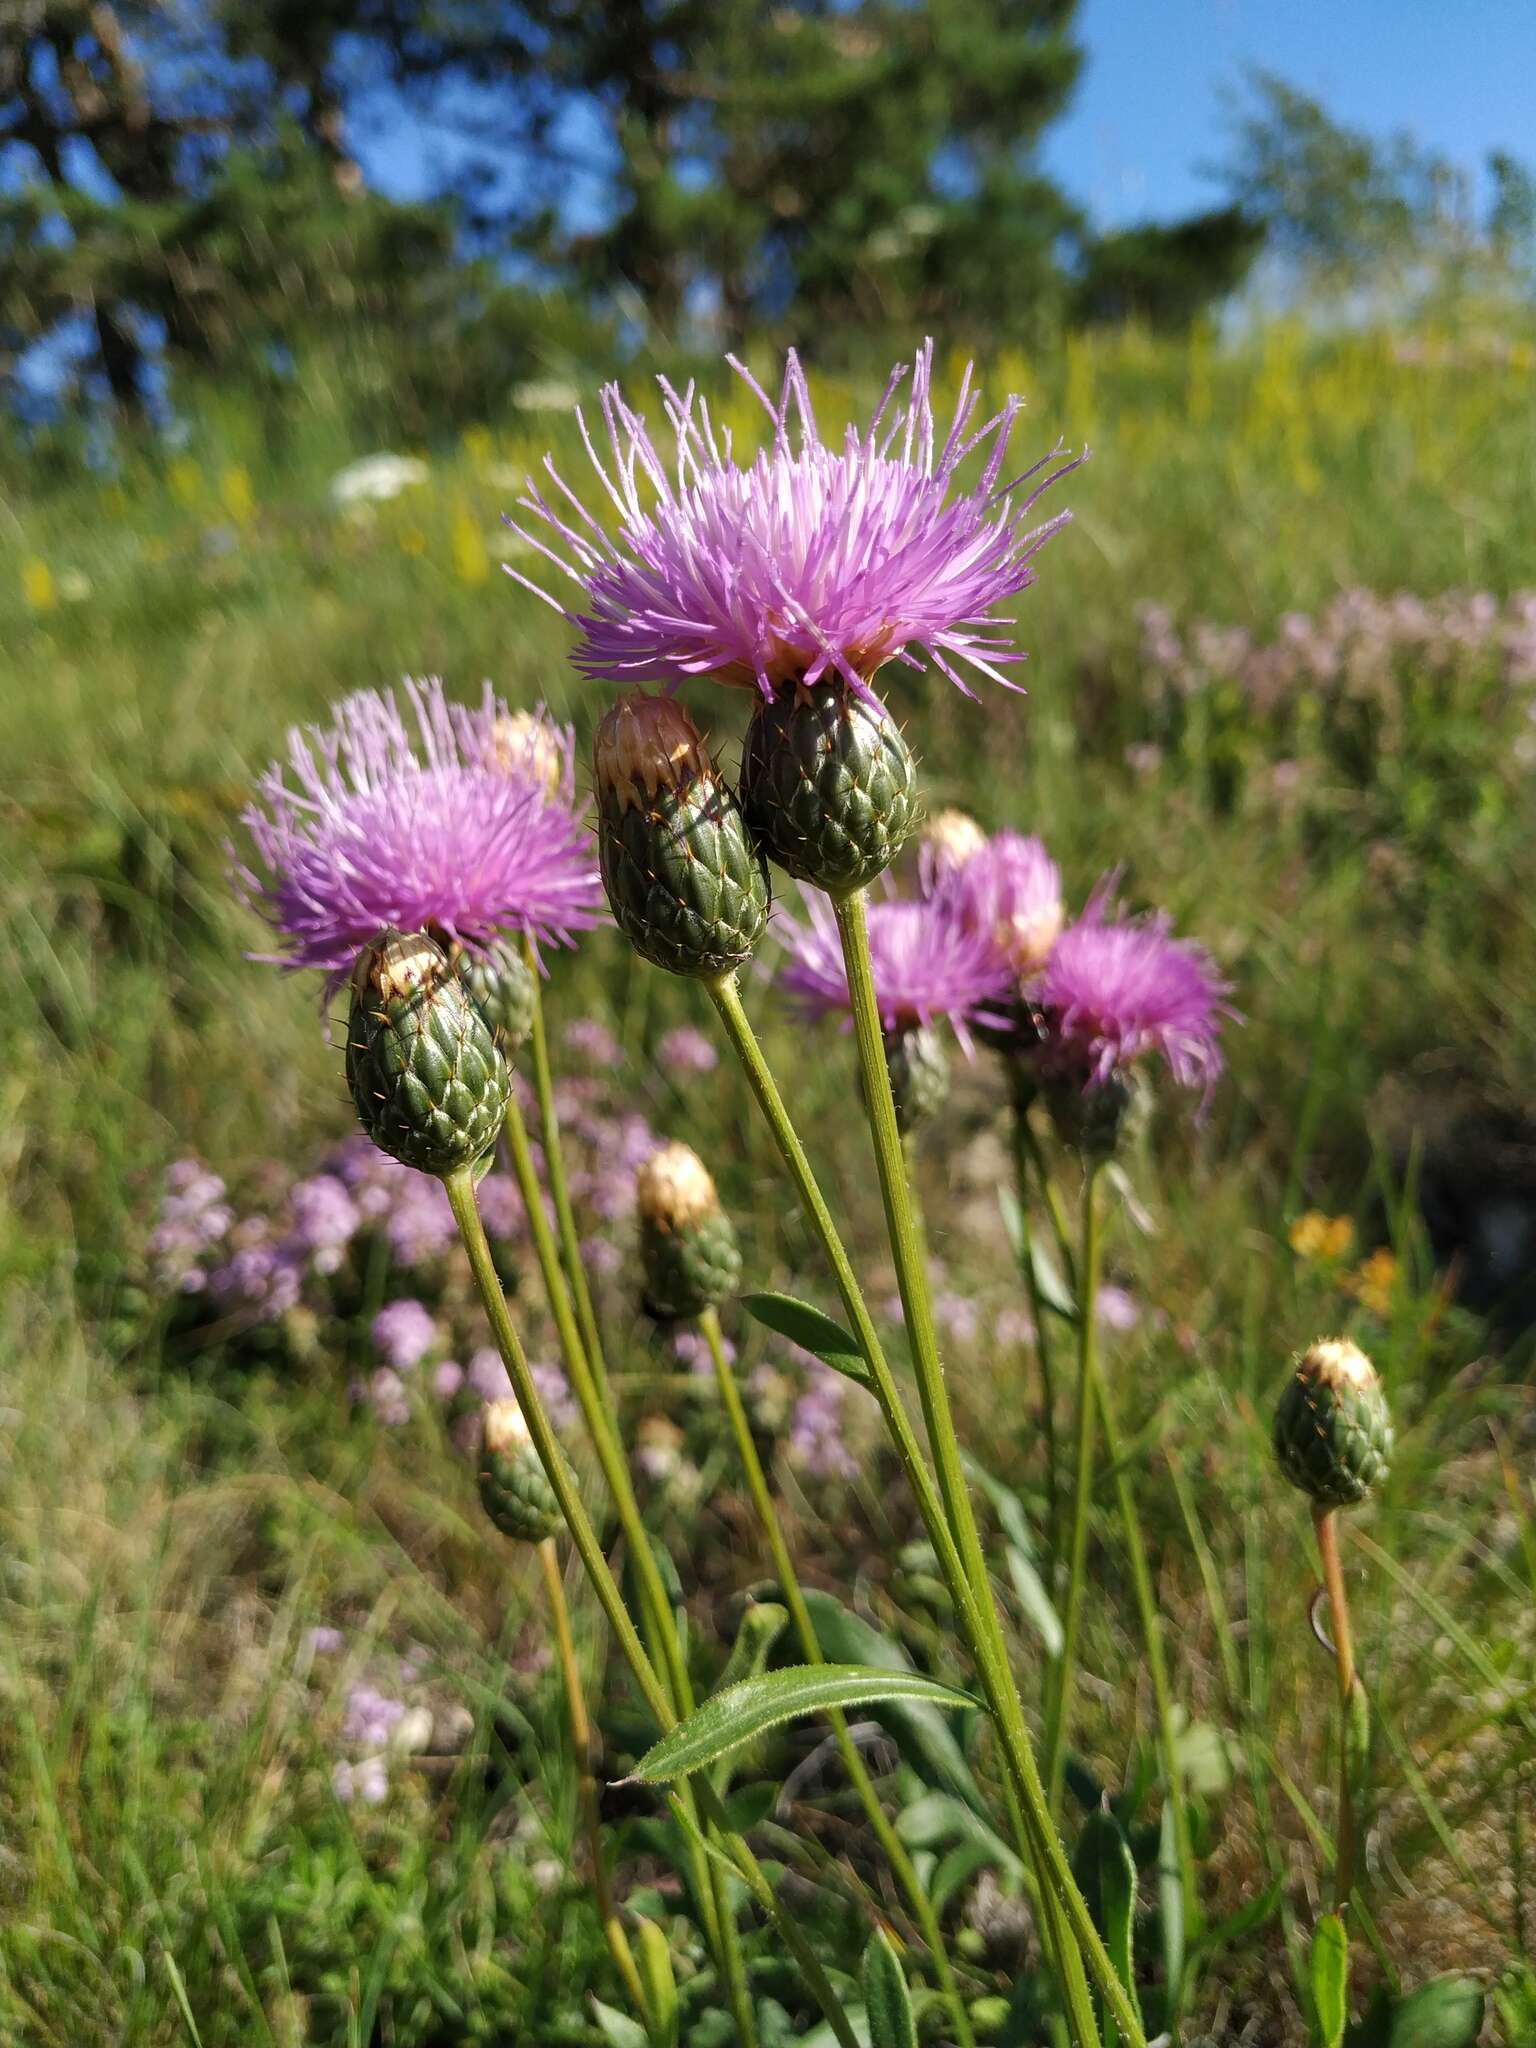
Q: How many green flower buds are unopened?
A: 5